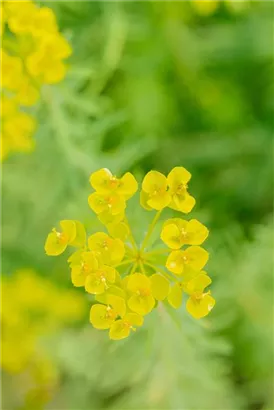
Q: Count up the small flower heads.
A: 14